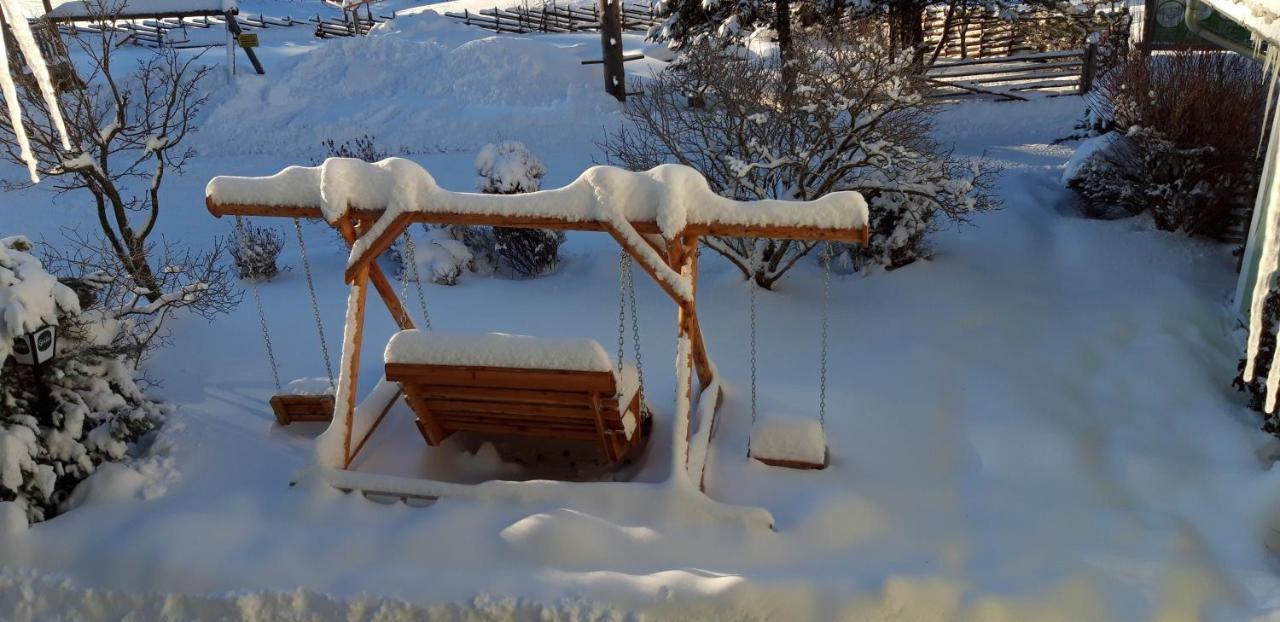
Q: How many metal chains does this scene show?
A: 8